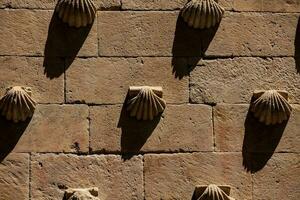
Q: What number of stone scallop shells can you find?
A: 7